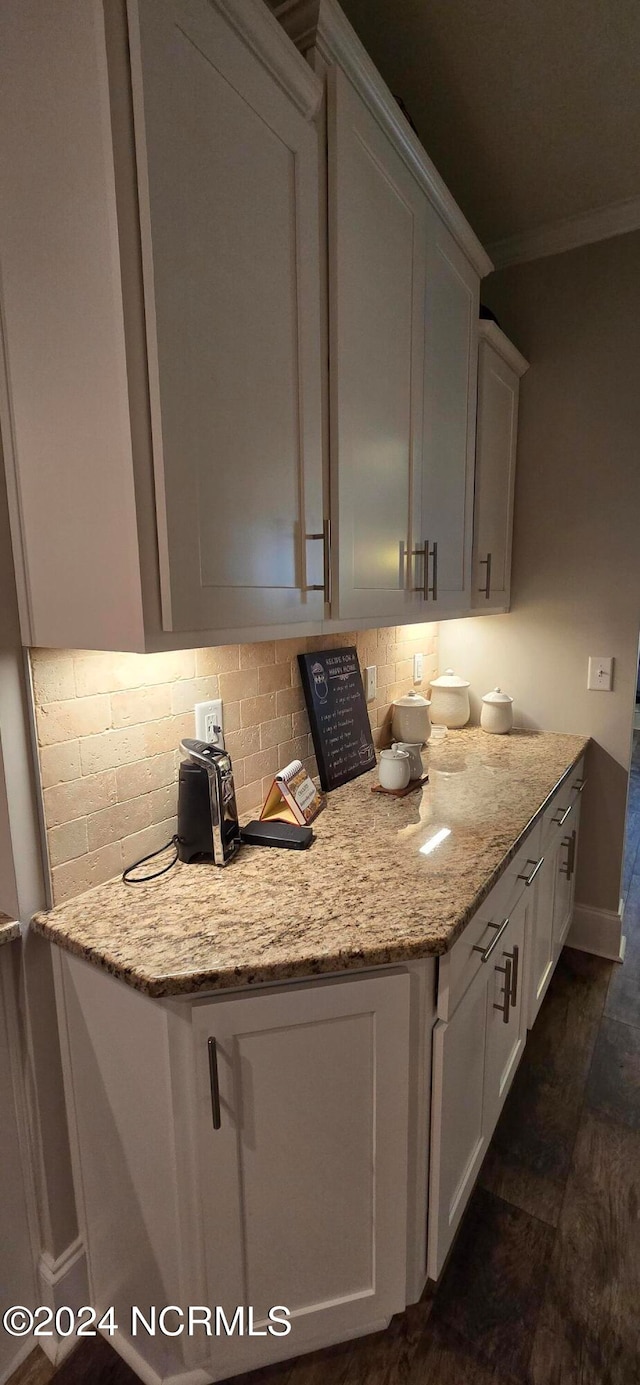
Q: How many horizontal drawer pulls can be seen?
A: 4